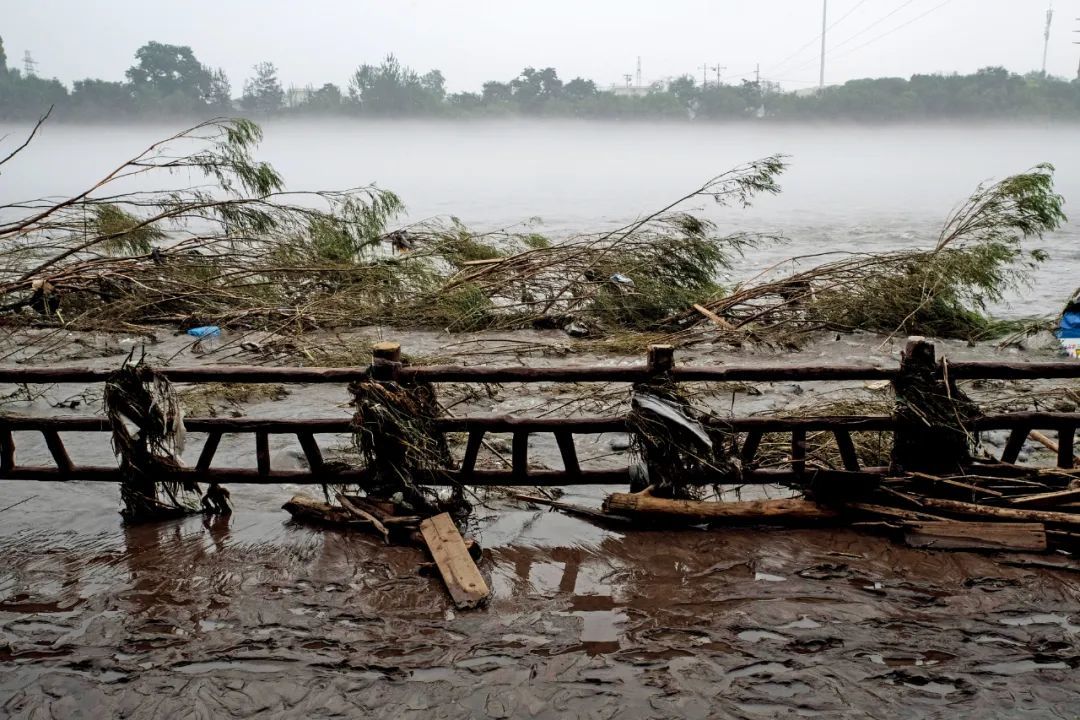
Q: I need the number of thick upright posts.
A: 4